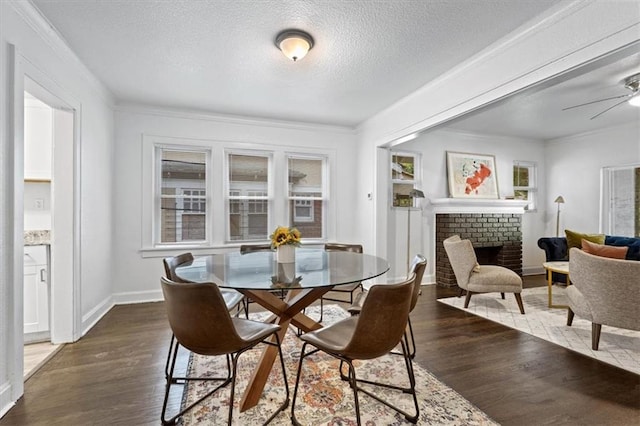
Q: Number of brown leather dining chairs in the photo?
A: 6